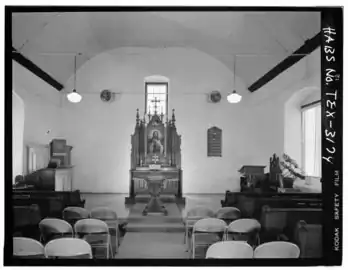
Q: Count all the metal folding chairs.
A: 12